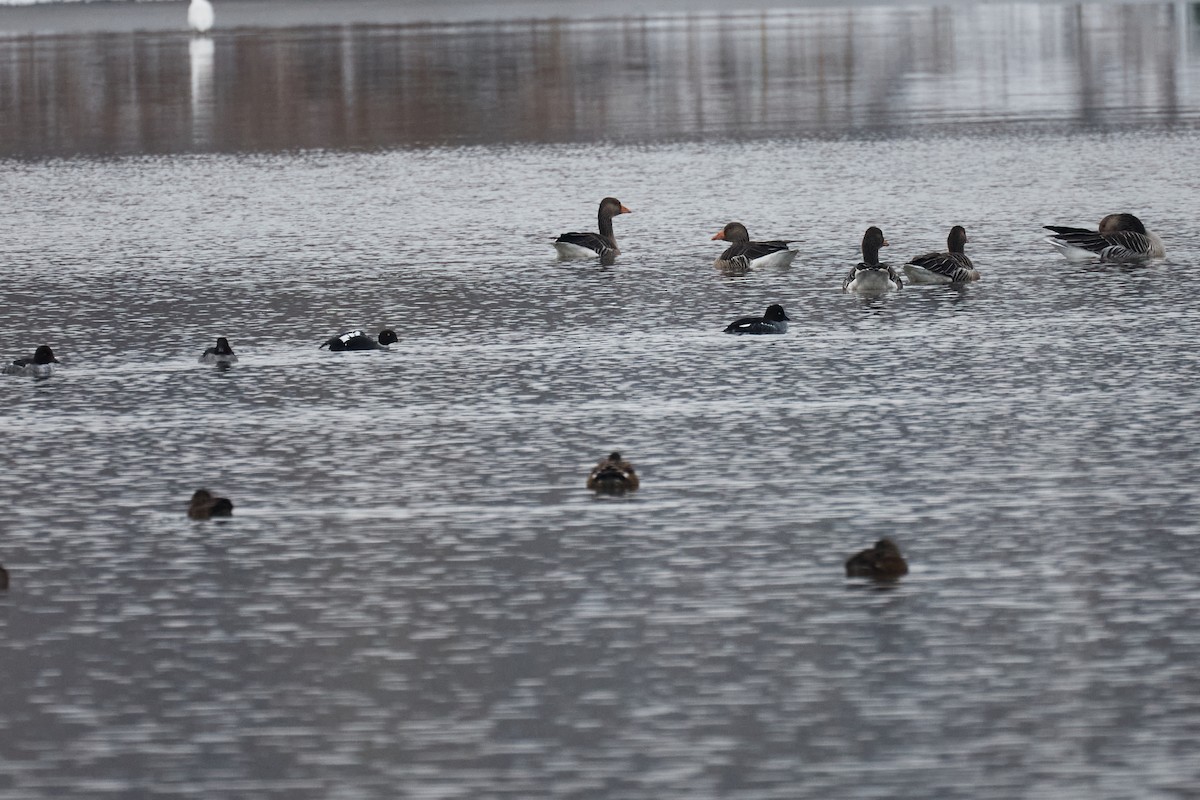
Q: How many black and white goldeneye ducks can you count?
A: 4